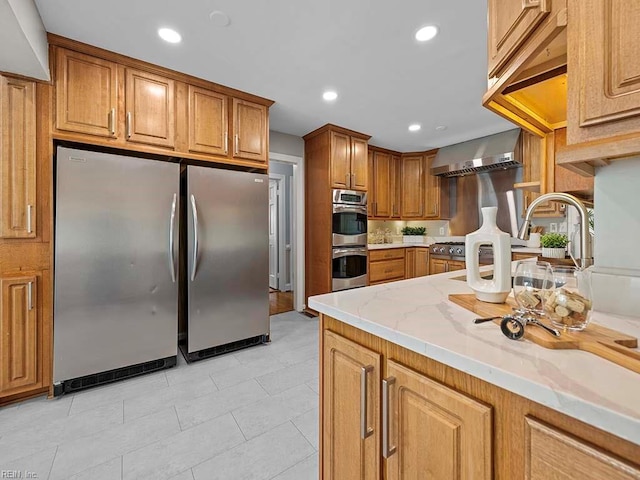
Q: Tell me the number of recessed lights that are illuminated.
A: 4